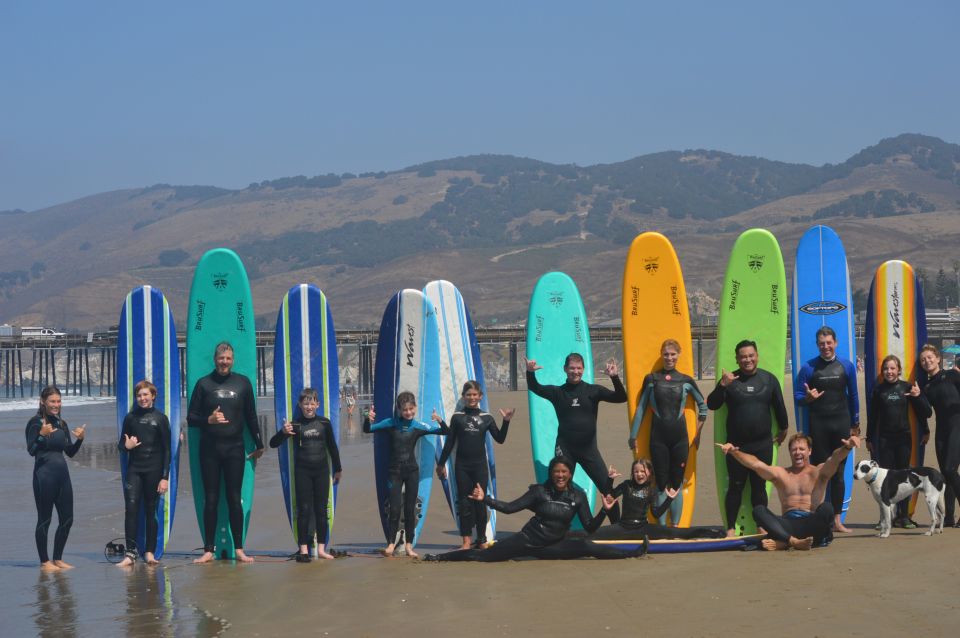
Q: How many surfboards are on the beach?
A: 11